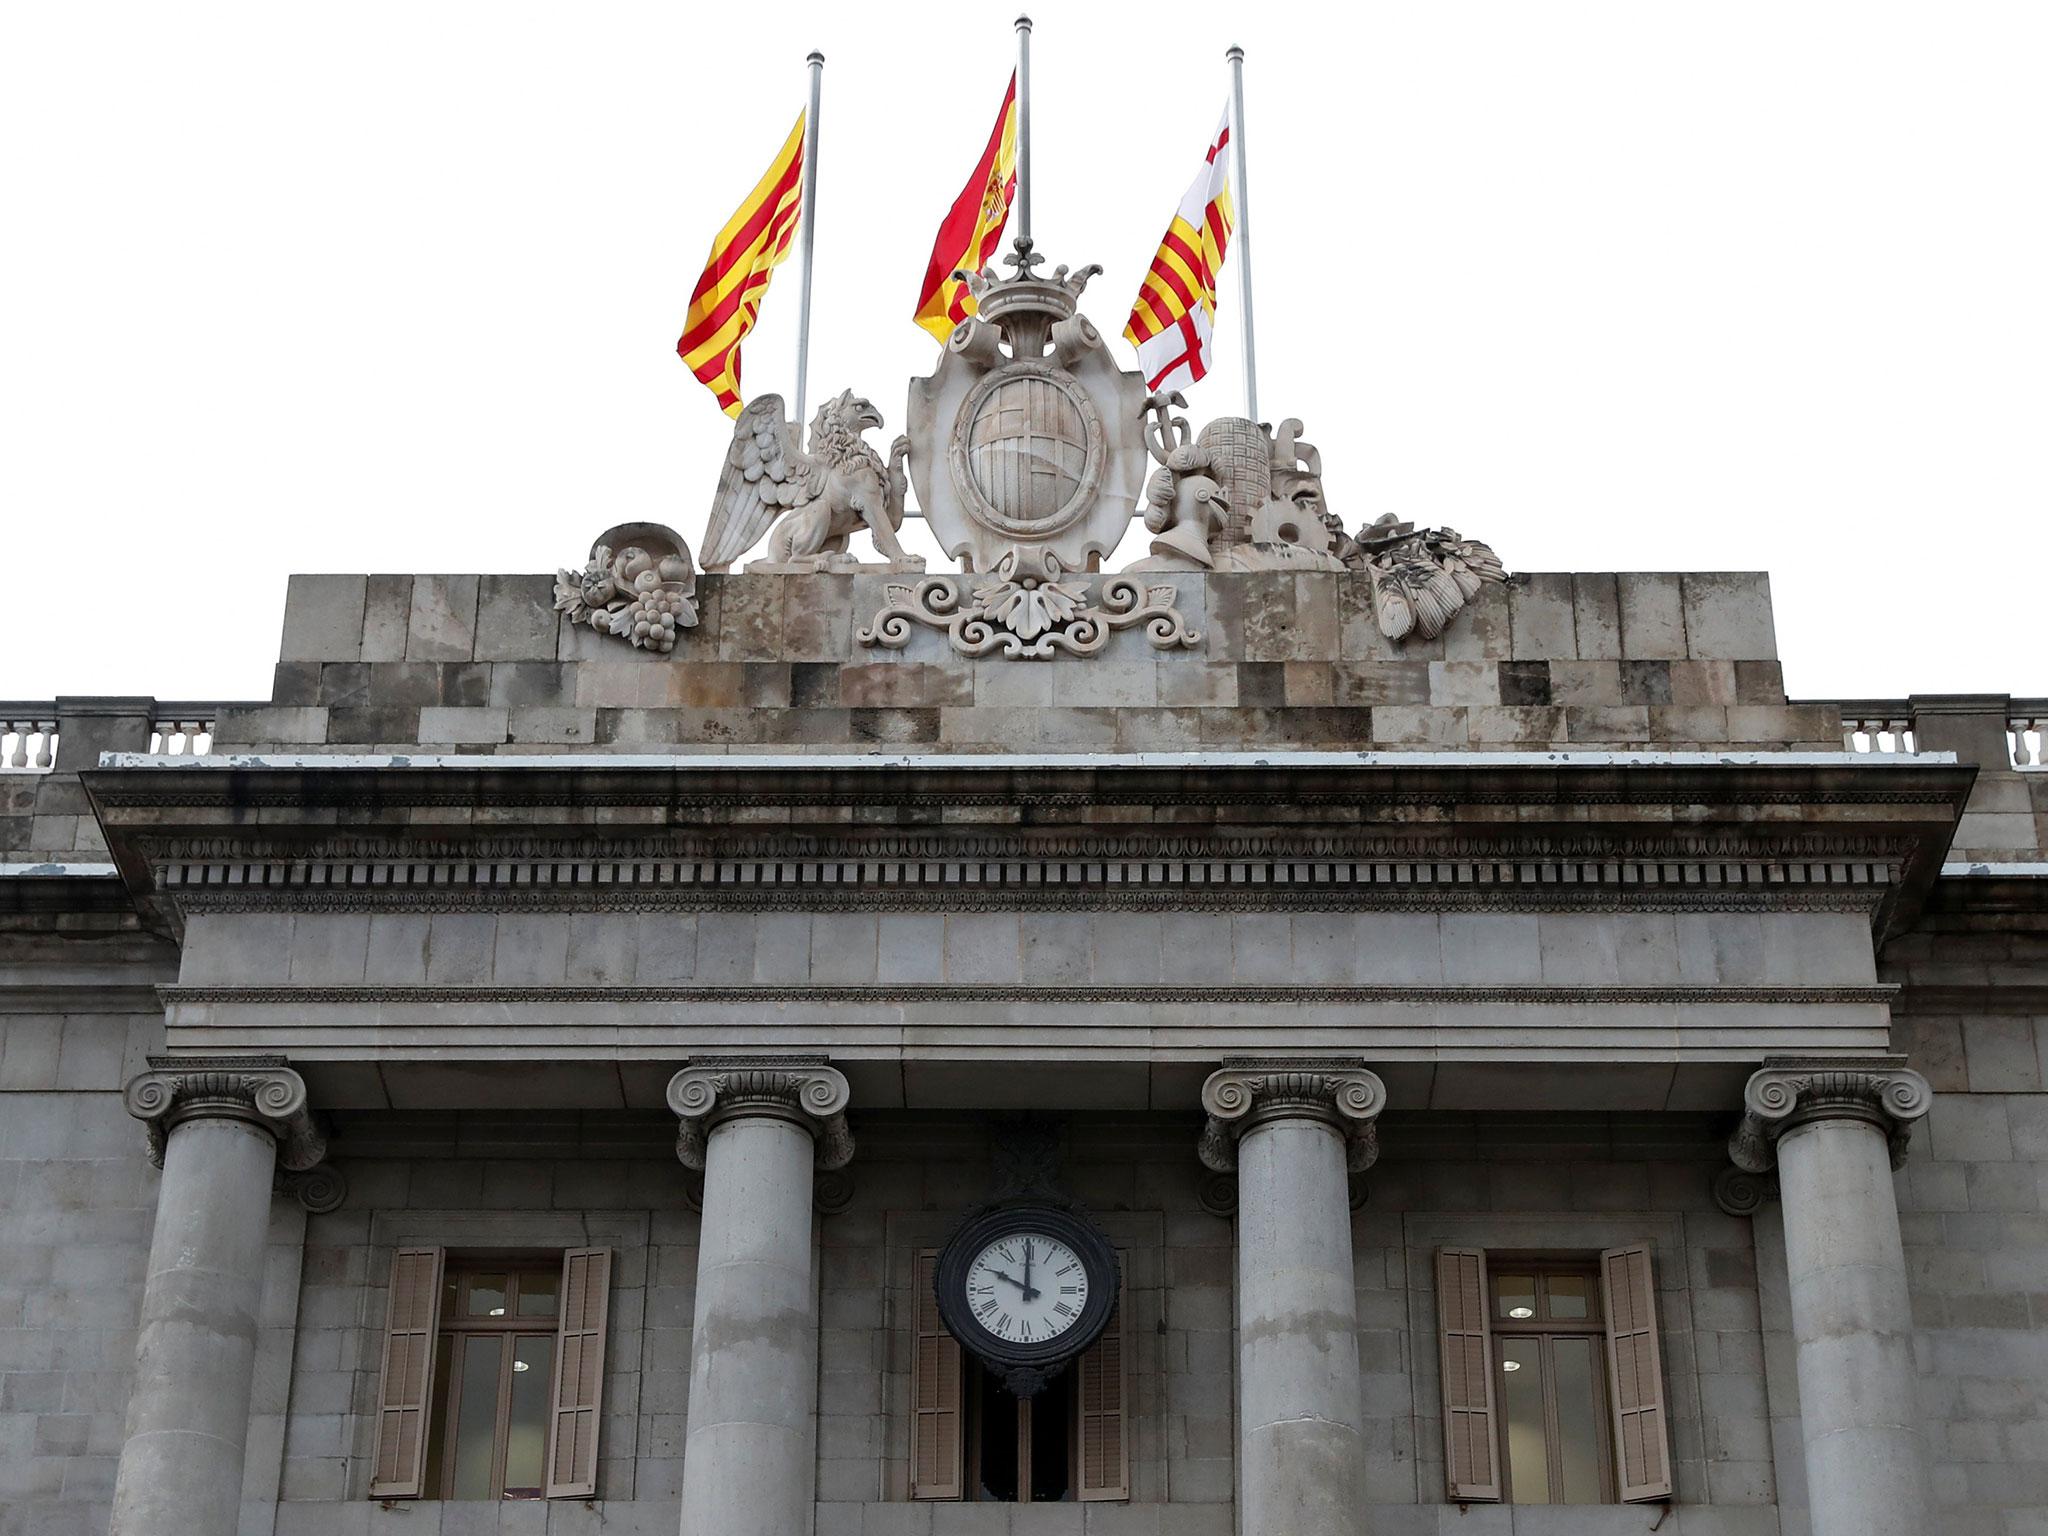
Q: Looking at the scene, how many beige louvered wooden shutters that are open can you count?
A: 6